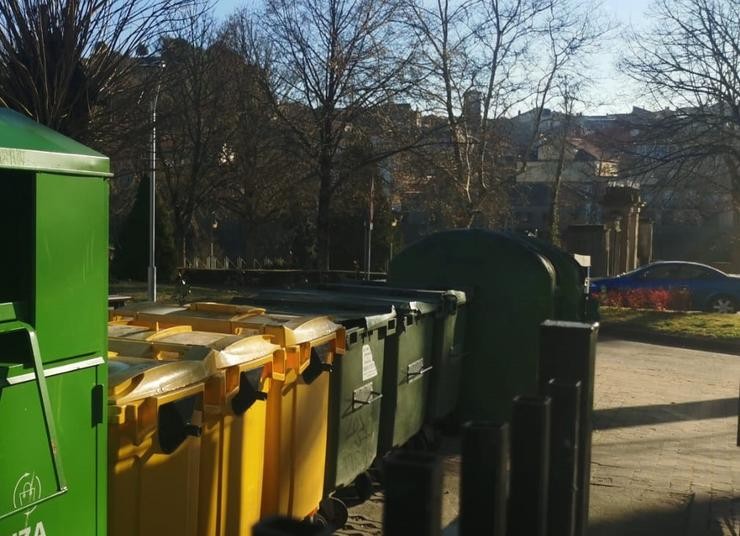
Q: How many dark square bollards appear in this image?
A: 6